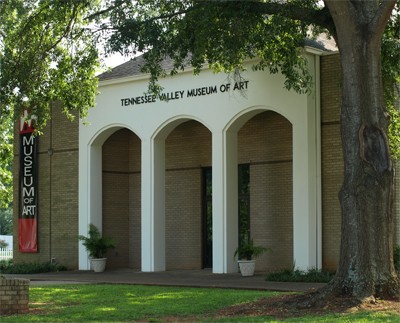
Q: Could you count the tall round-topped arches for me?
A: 3